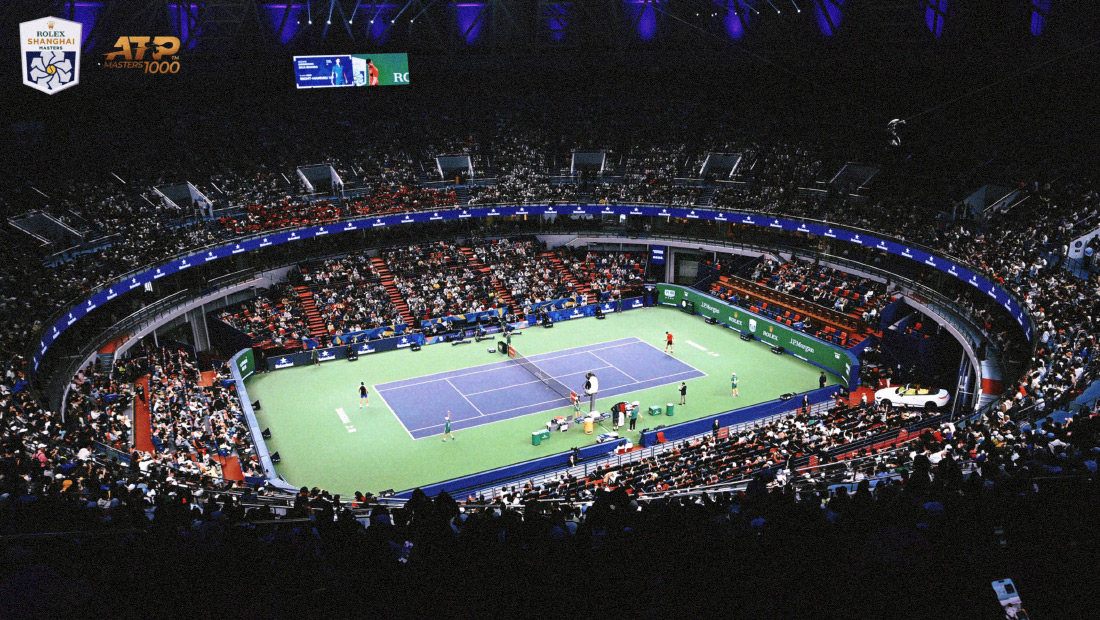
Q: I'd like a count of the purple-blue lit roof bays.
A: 11